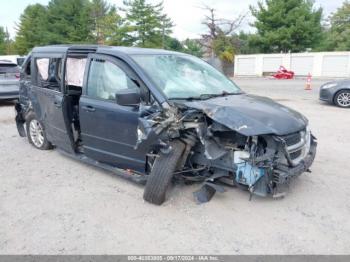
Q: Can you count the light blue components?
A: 1